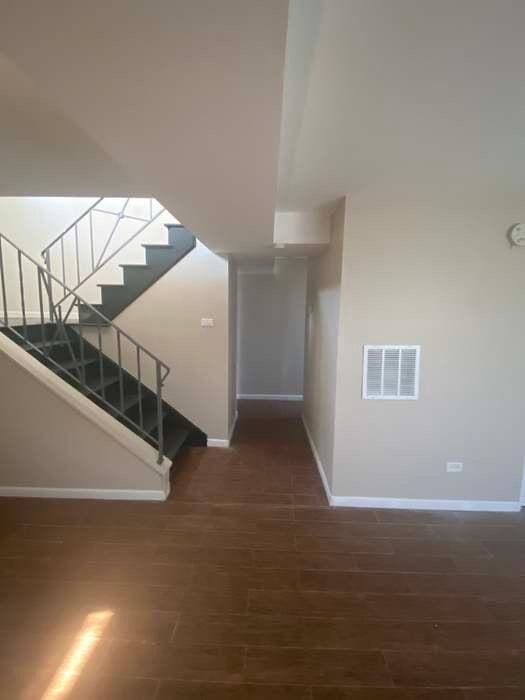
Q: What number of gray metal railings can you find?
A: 2